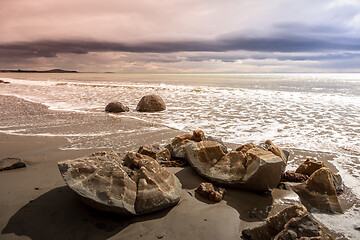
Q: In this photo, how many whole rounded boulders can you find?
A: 2